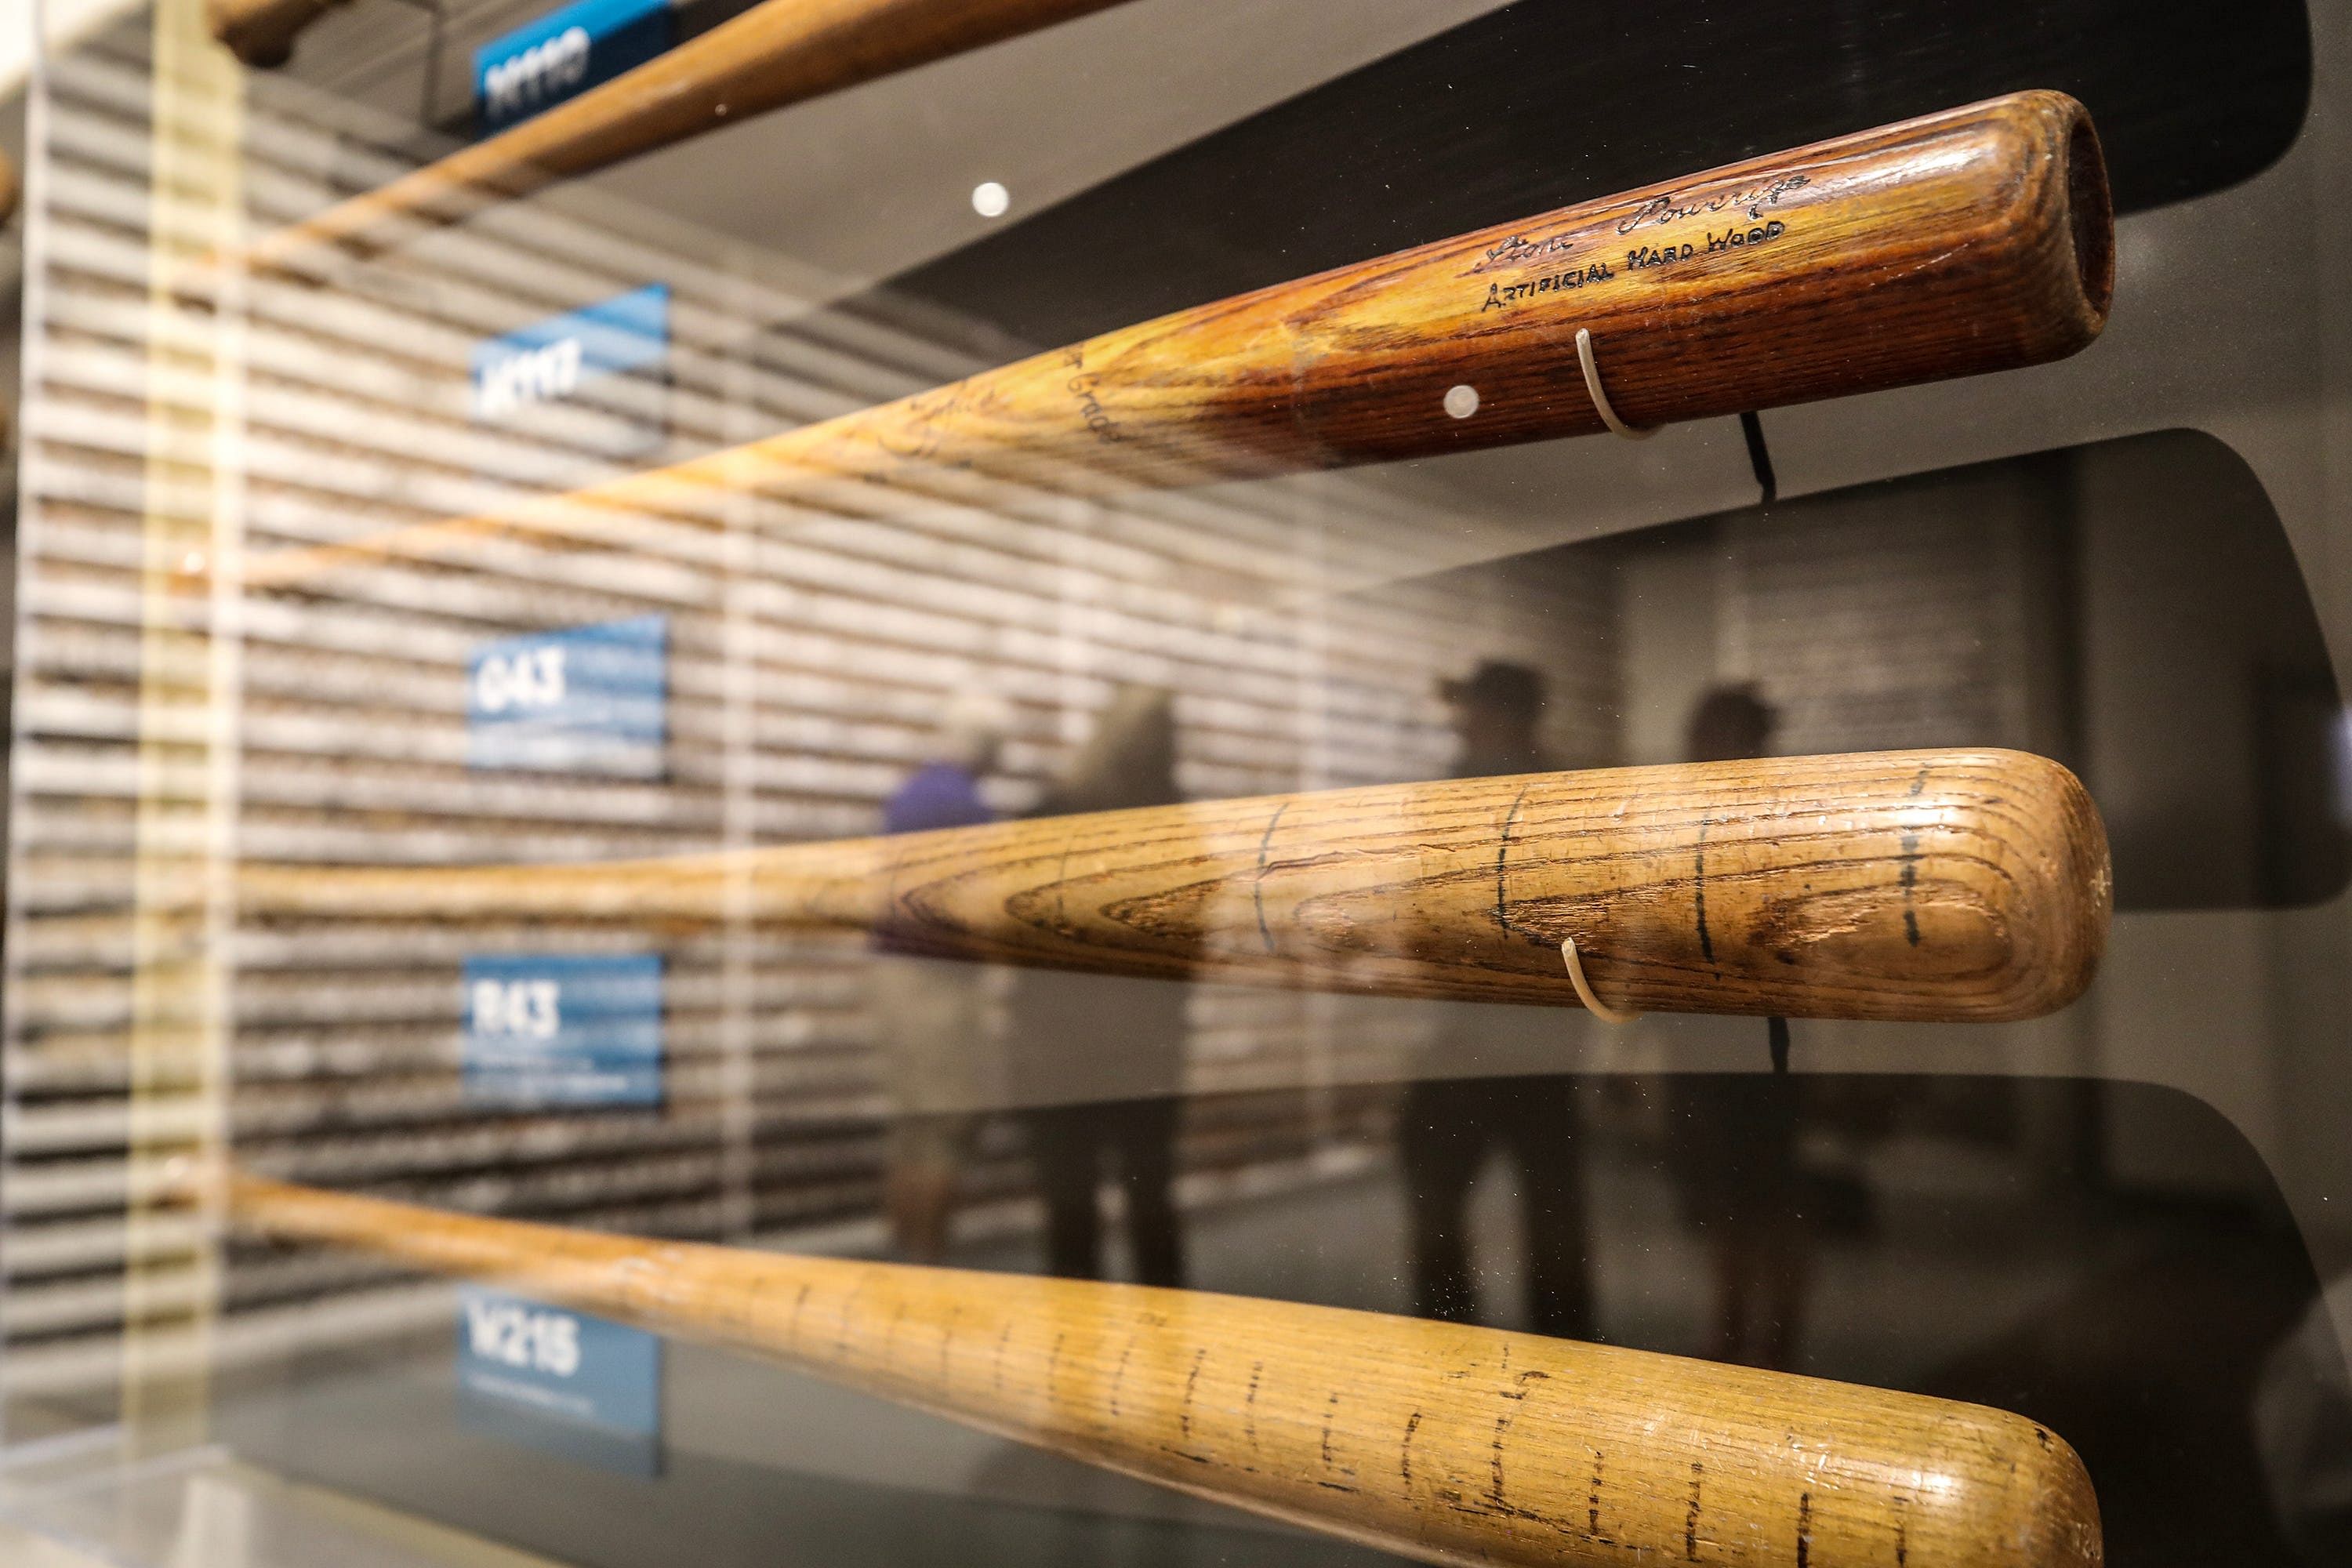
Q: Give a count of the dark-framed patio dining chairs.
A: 0